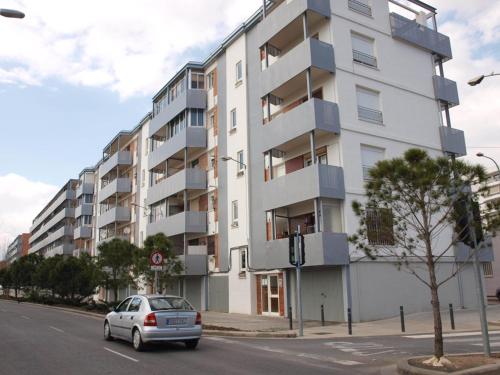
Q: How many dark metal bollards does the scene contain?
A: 5